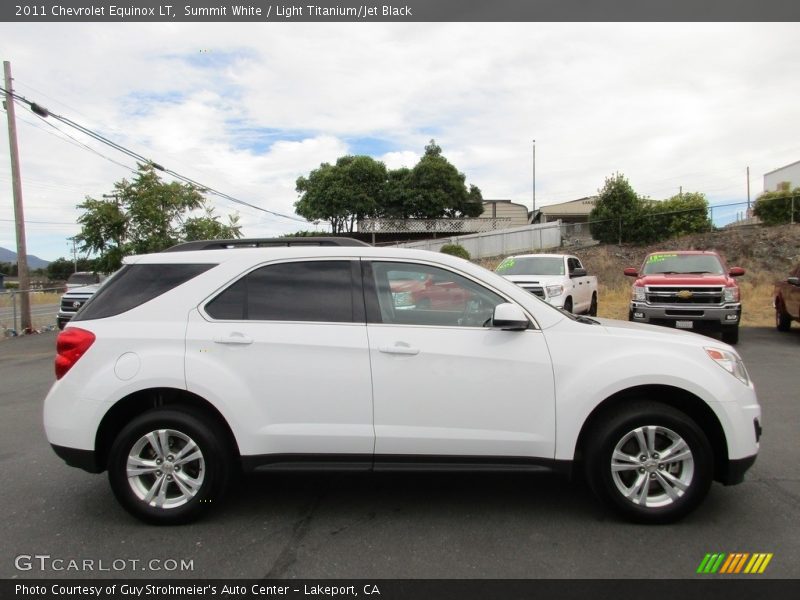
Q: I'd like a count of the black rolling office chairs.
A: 0